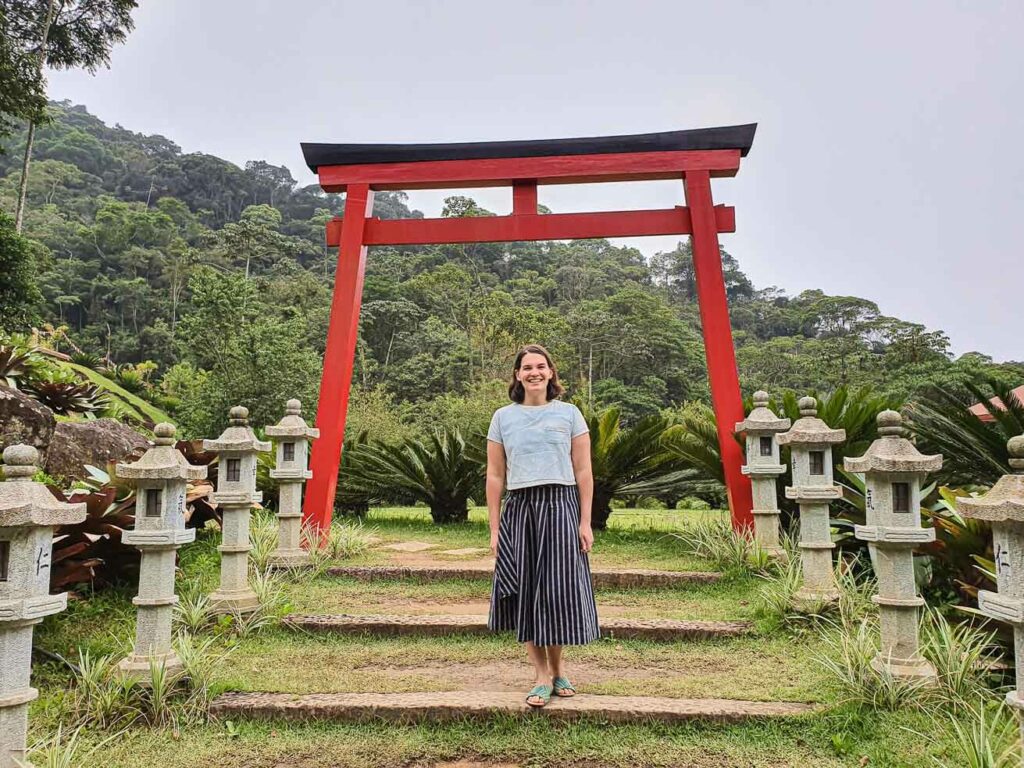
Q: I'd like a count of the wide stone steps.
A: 3